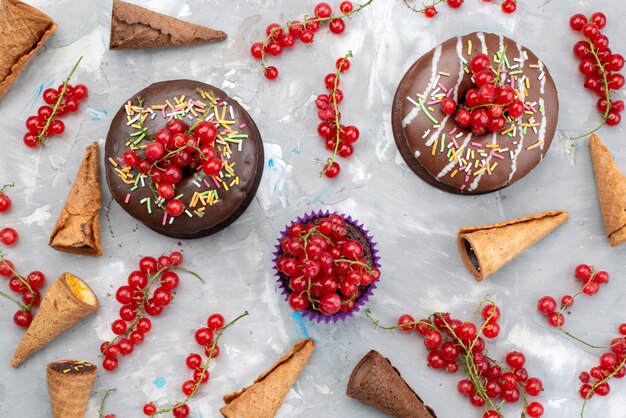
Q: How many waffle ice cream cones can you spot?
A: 9